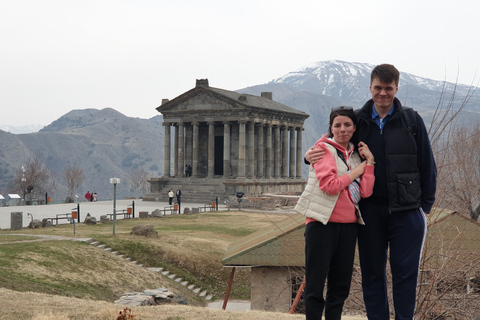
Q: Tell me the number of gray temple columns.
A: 14